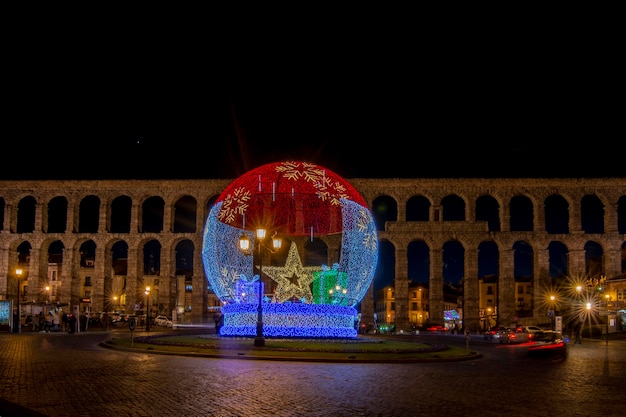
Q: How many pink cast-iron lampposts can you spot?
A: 0